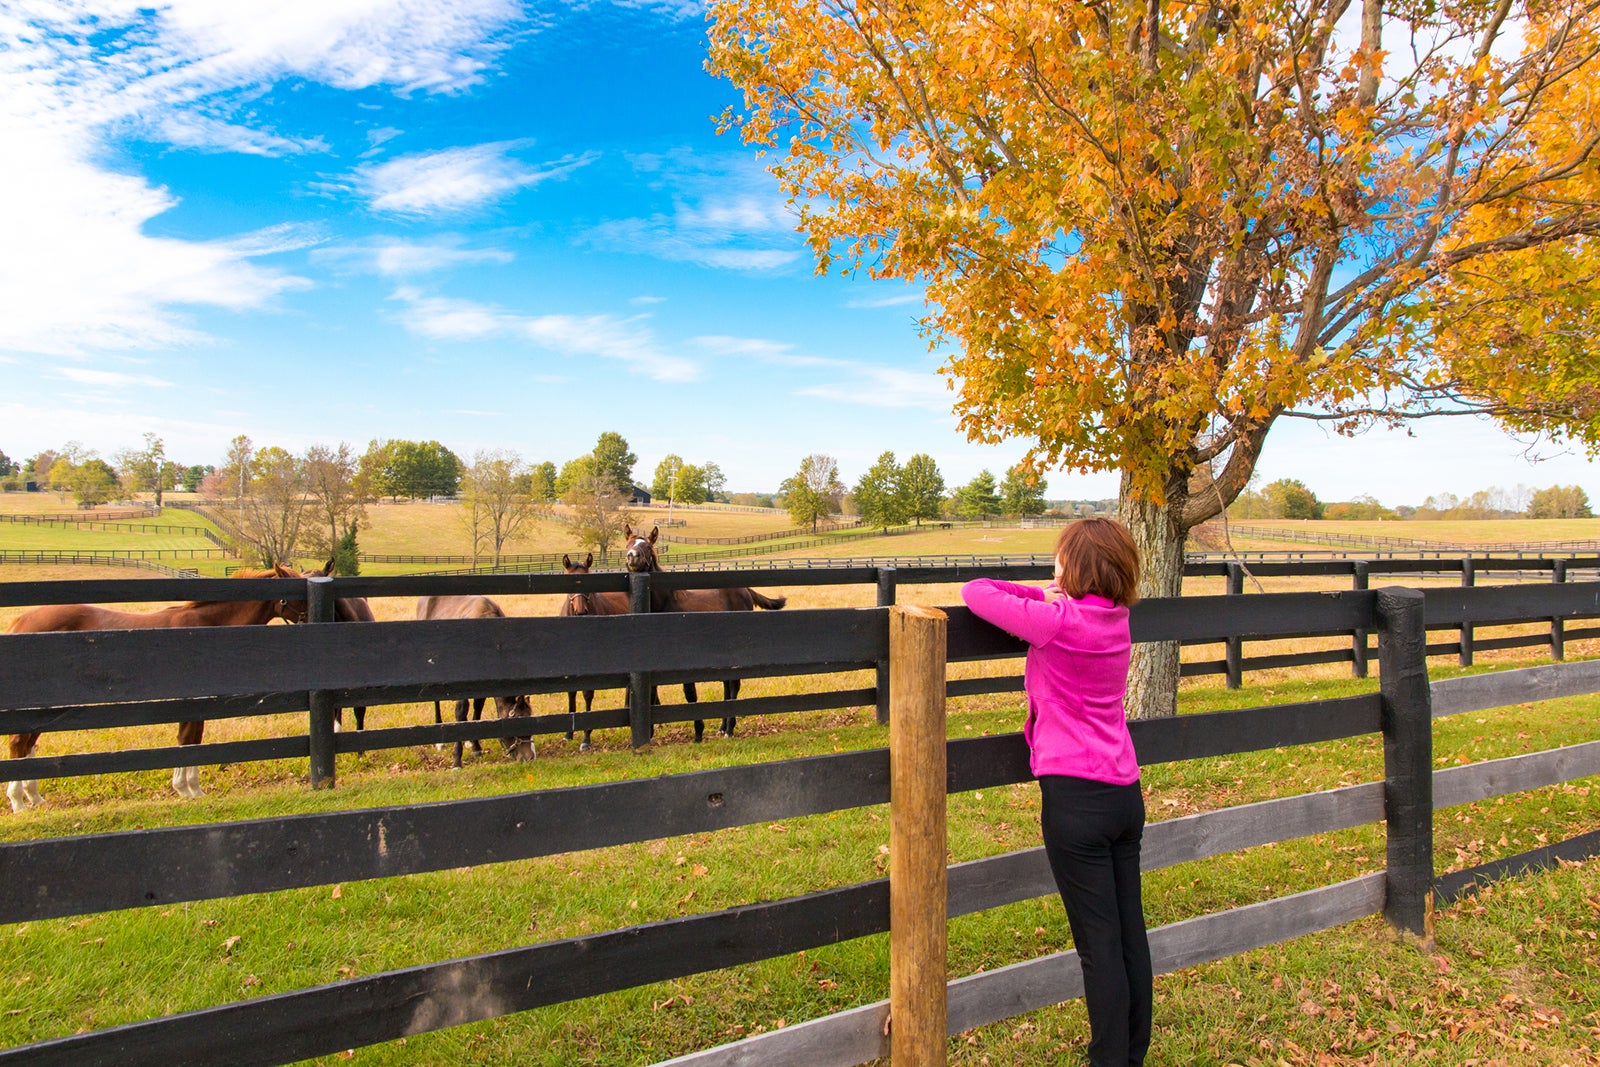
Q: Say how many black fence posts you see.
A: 8